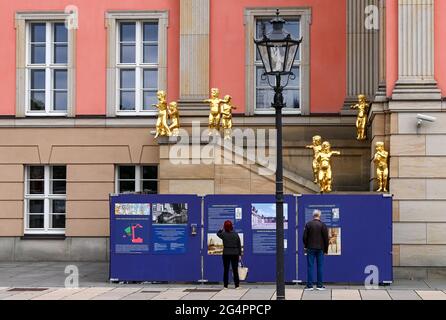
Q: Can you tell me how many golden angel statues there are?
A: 8